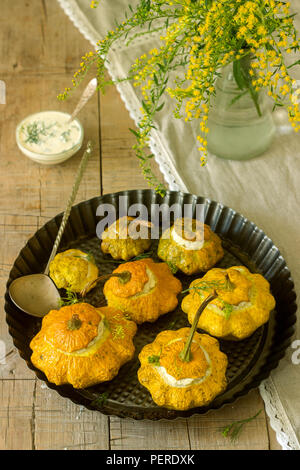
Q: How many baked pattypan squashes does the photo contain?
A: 7